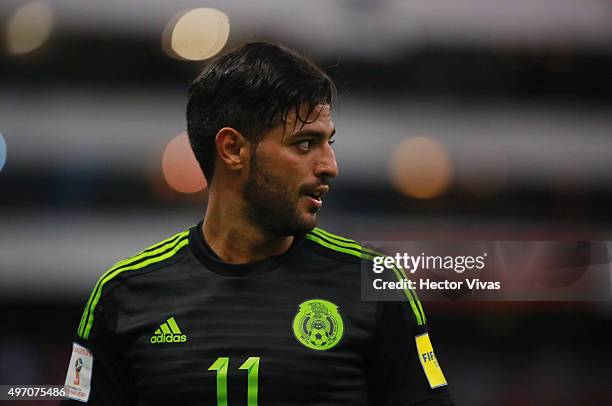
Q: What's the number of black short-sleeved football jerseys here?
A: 1